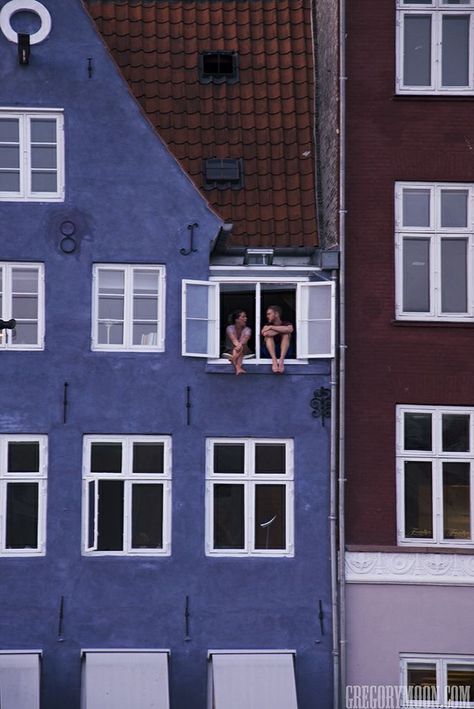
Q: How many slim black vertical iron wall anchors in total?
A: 6